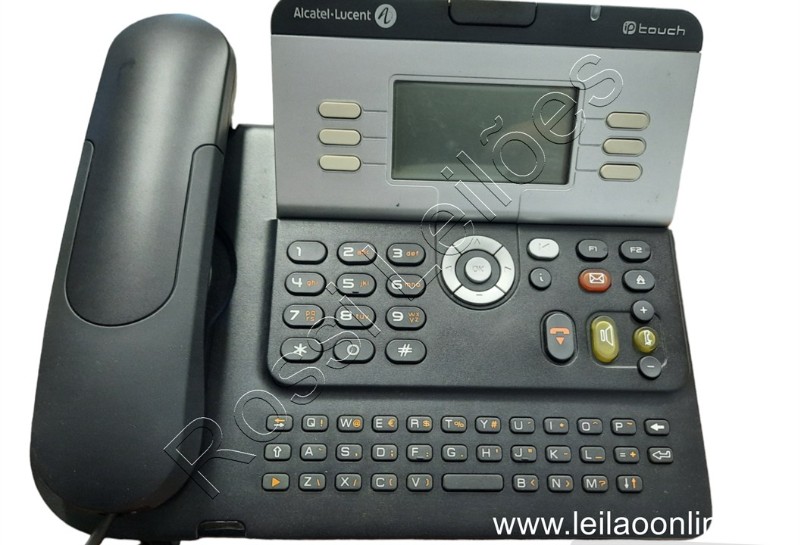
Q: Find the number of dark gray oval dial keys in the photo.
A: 12